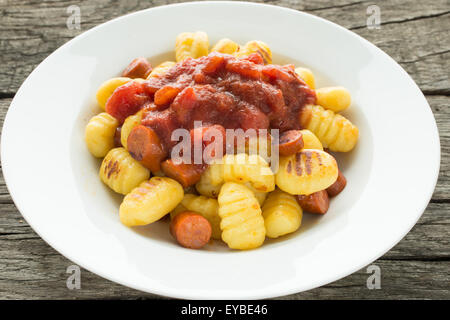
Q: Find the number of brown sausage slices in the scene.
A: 7